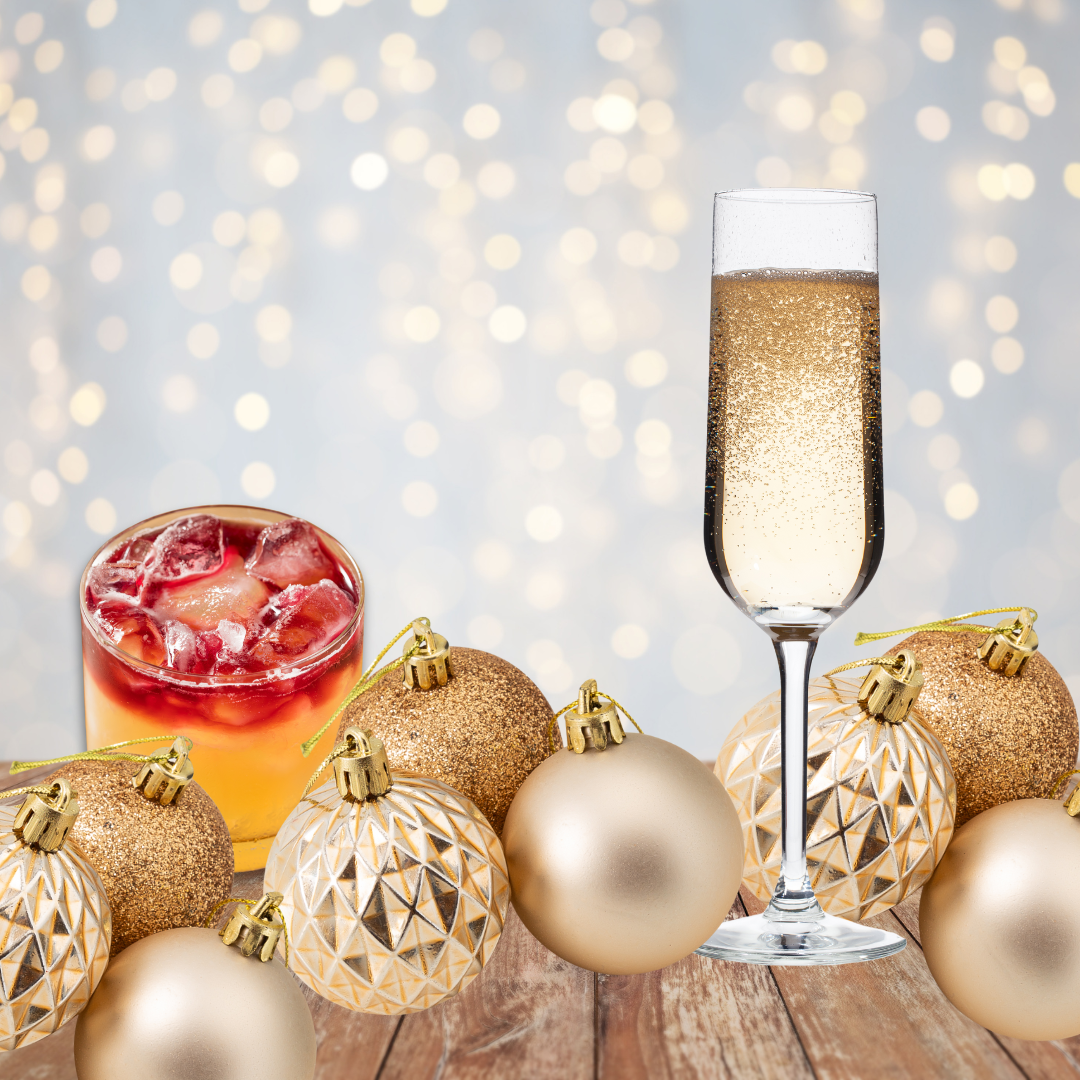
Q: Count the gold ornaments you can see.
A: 9